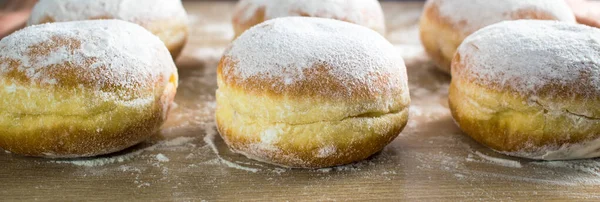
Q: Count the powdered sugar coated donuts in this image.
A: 6